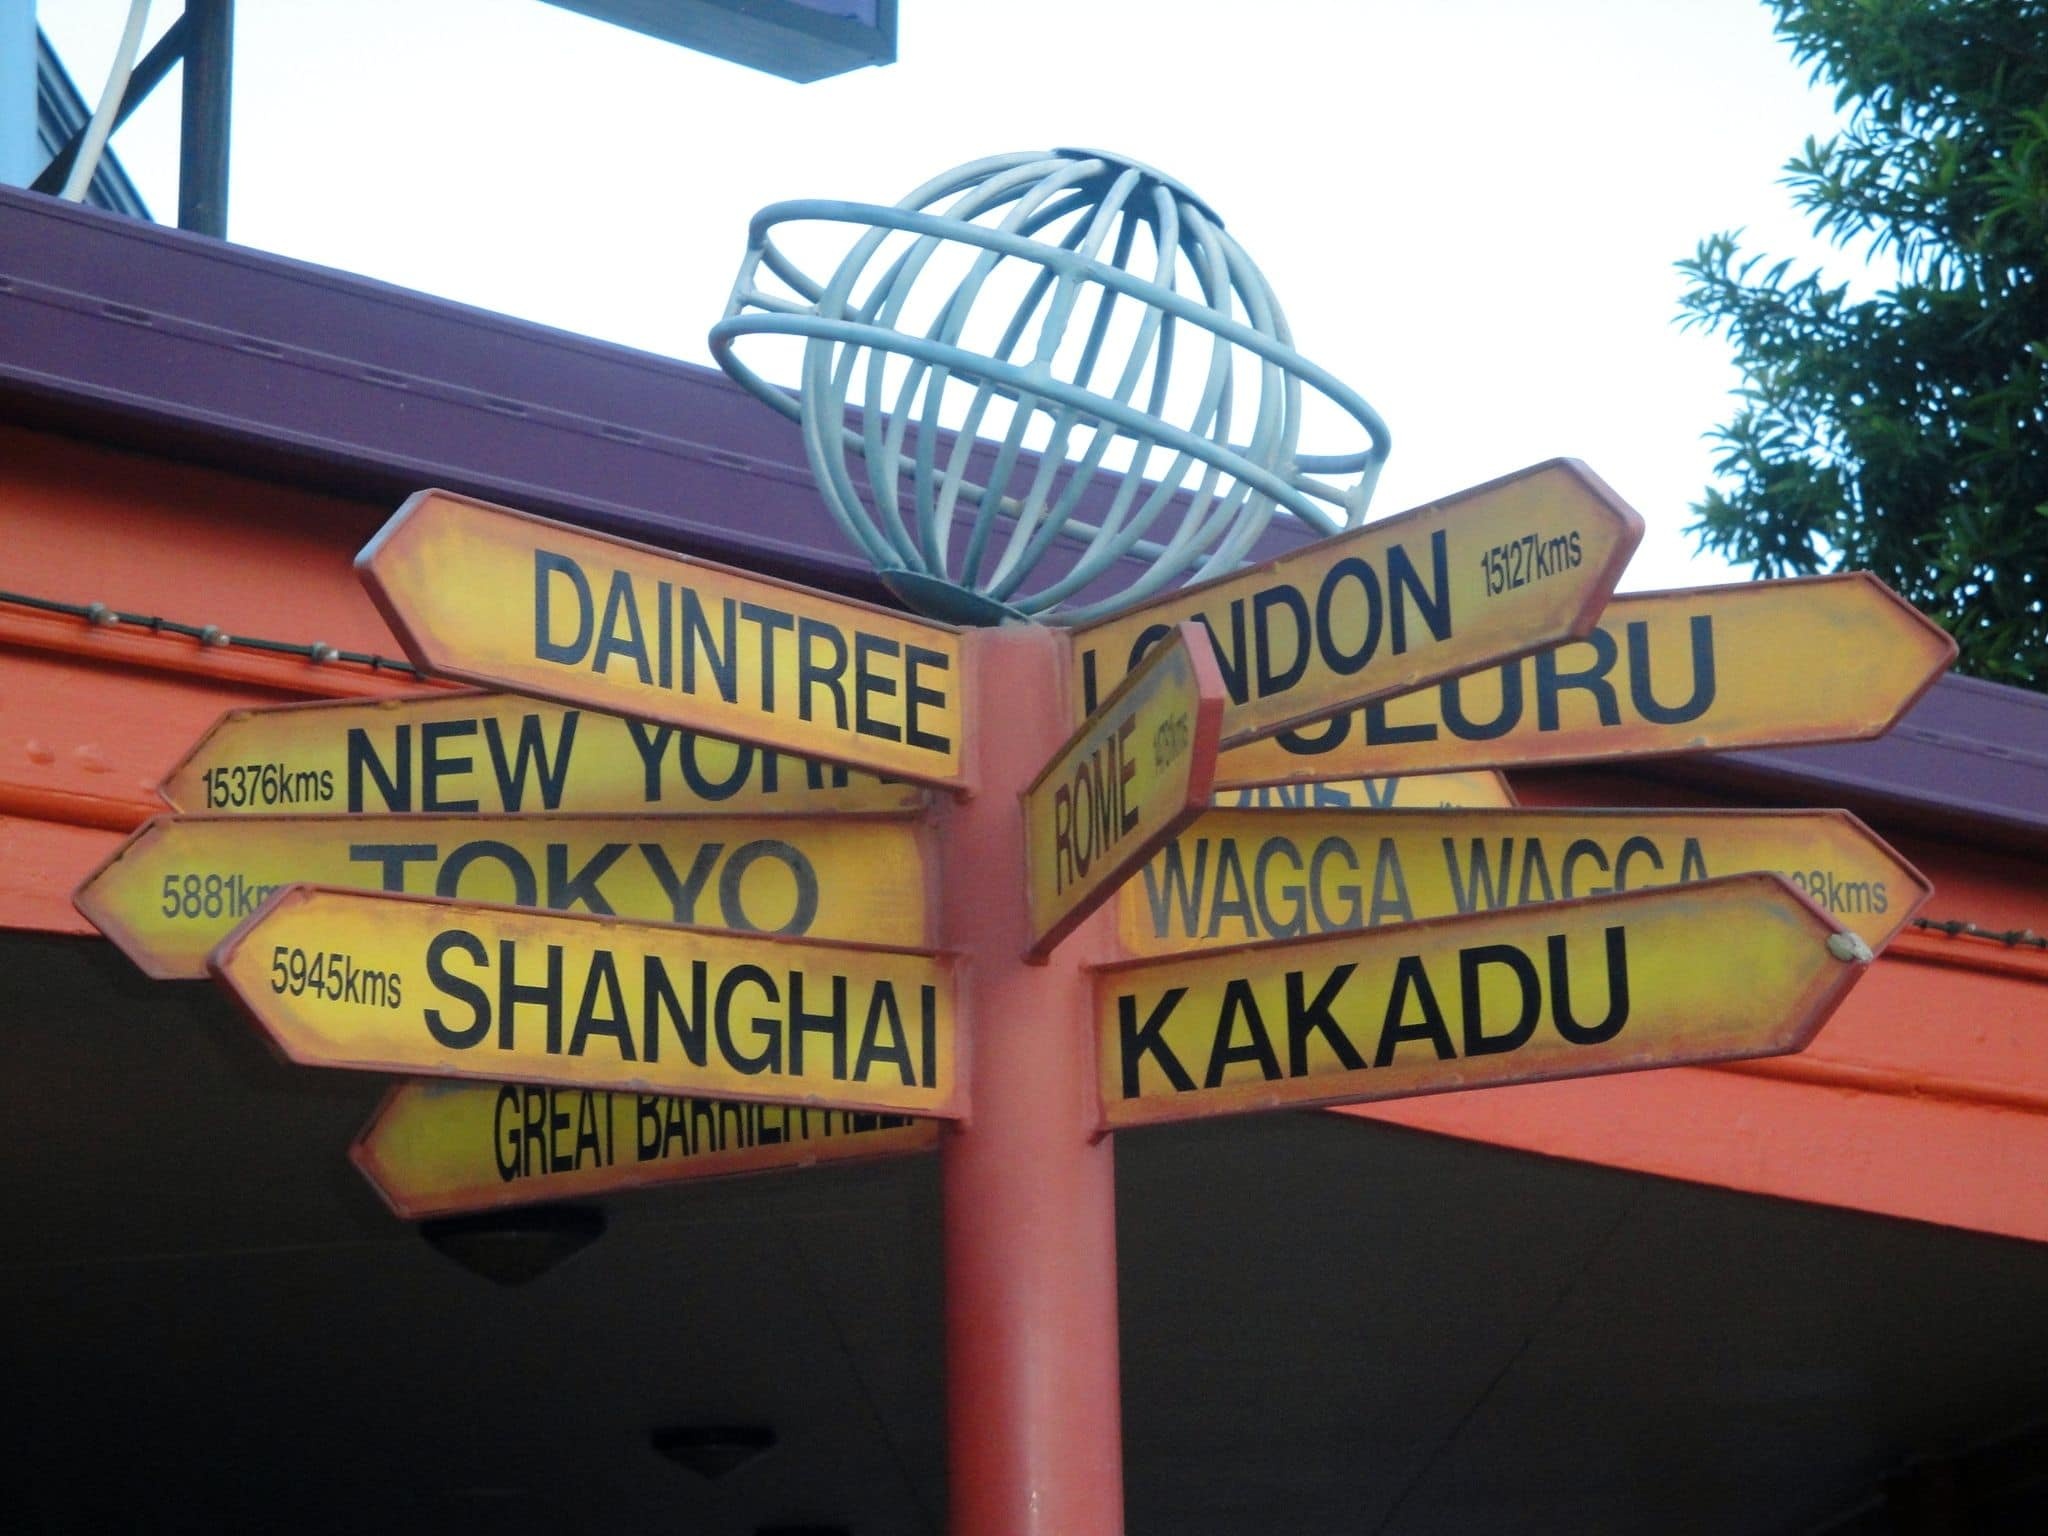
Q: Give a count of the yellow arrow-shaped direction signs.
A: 11